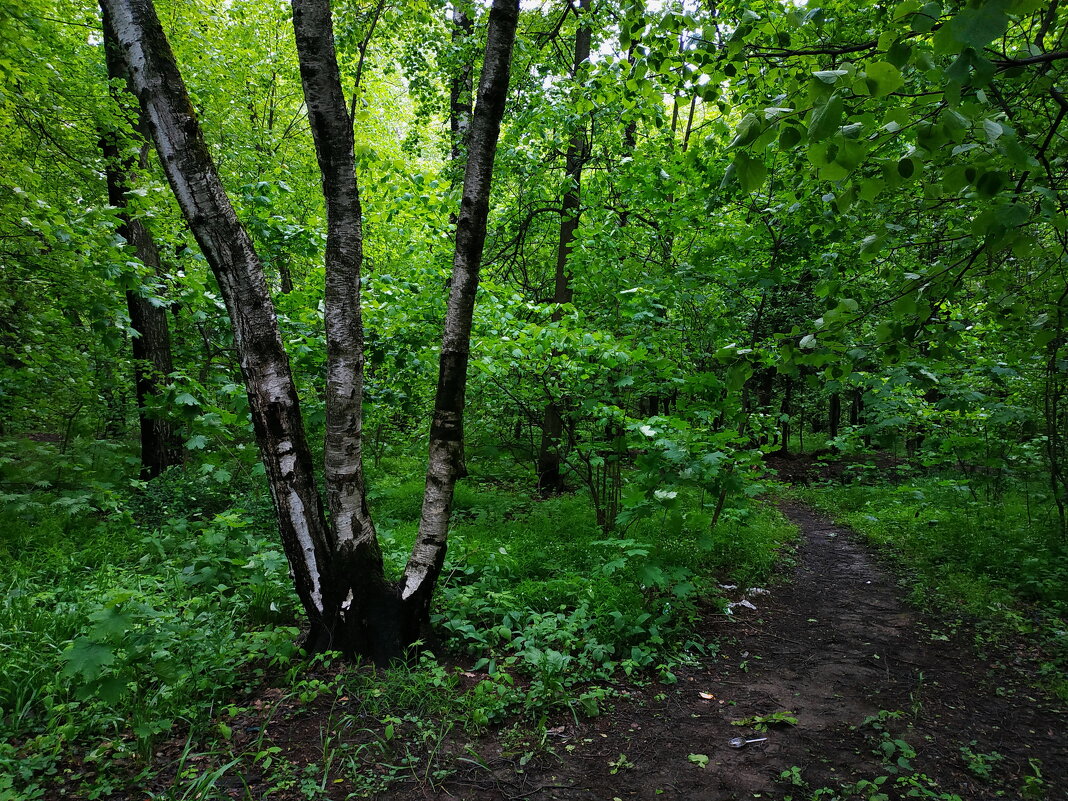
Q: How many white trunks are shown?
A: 3